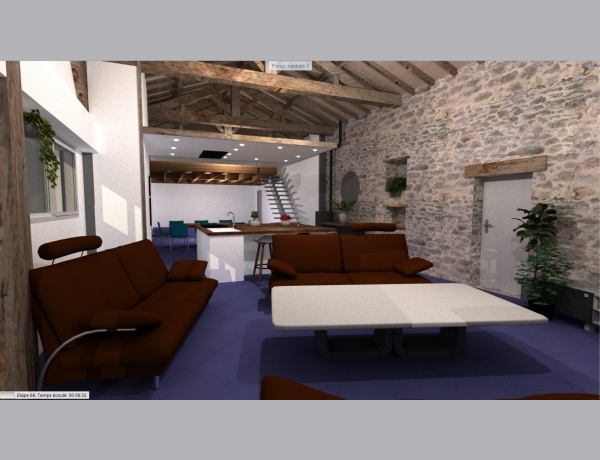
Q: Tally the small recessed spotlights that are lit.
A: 12